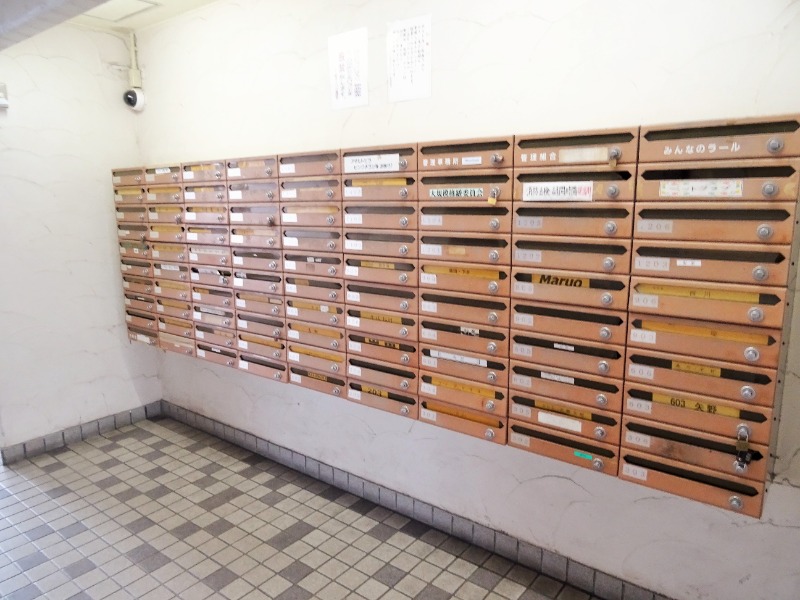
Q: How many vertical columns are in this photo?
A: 9